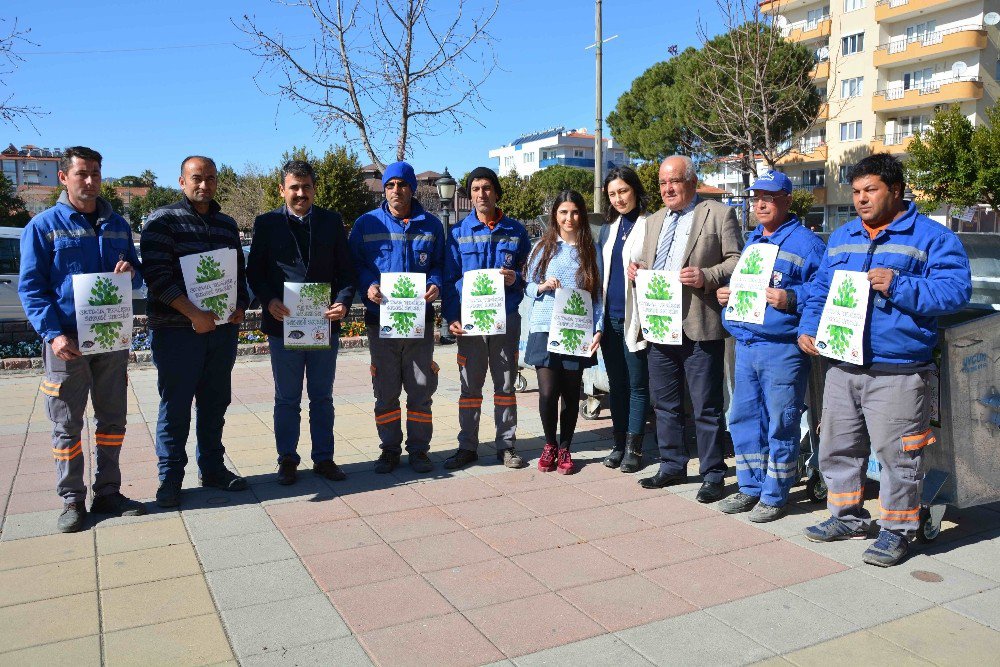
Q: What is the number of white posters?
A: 9